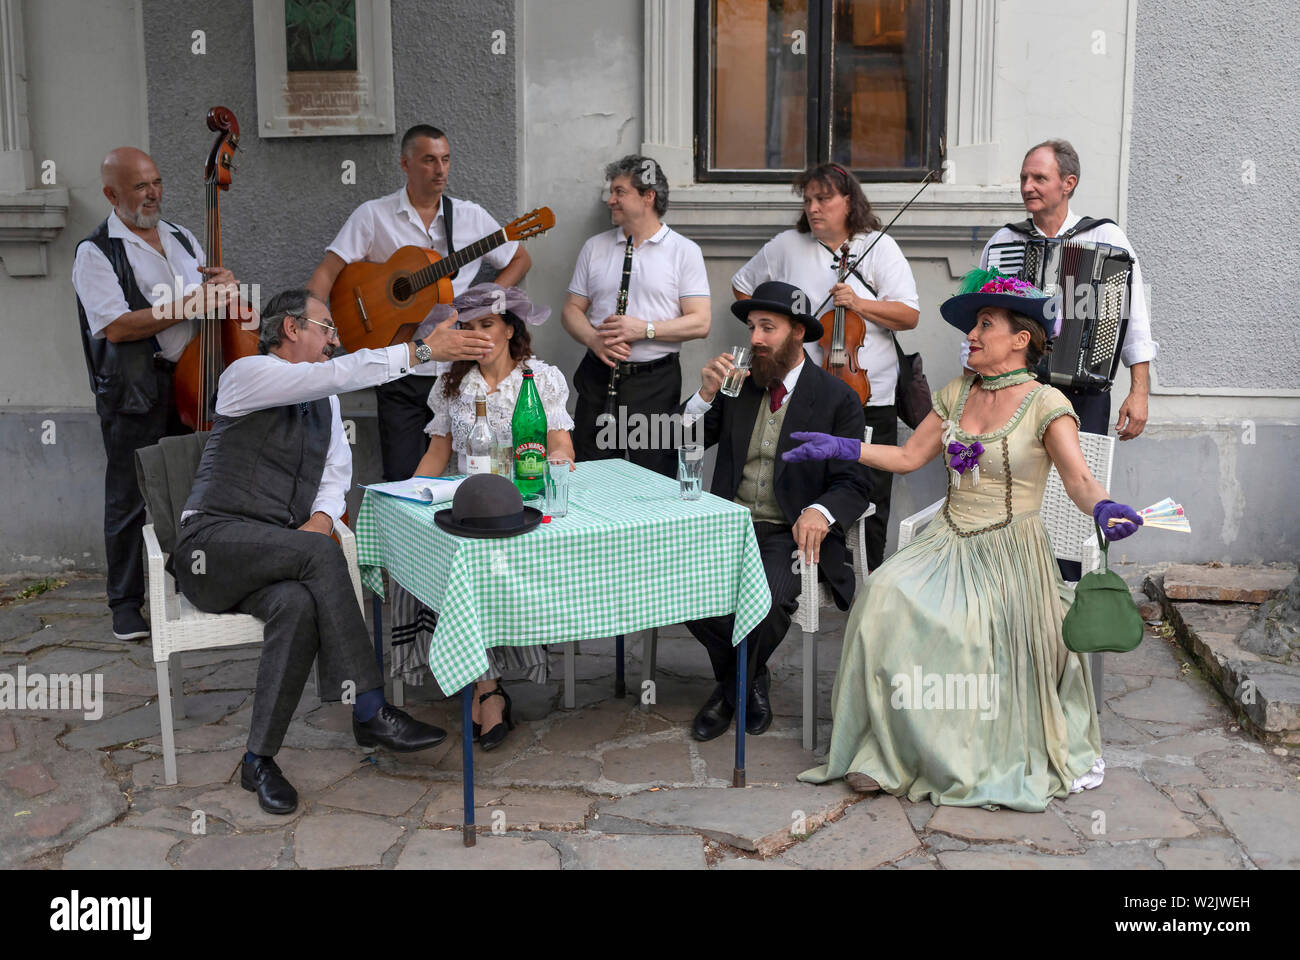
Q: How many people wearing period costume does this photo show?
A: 4